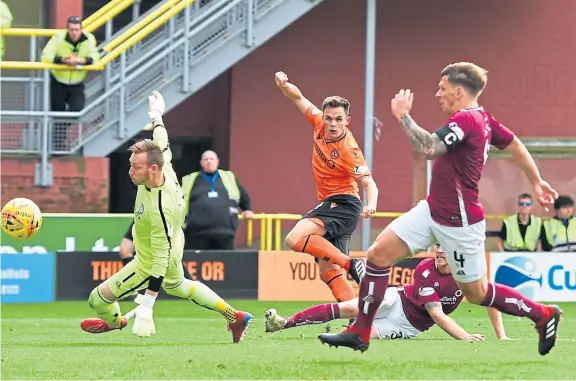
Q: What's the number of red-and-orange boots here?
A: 2